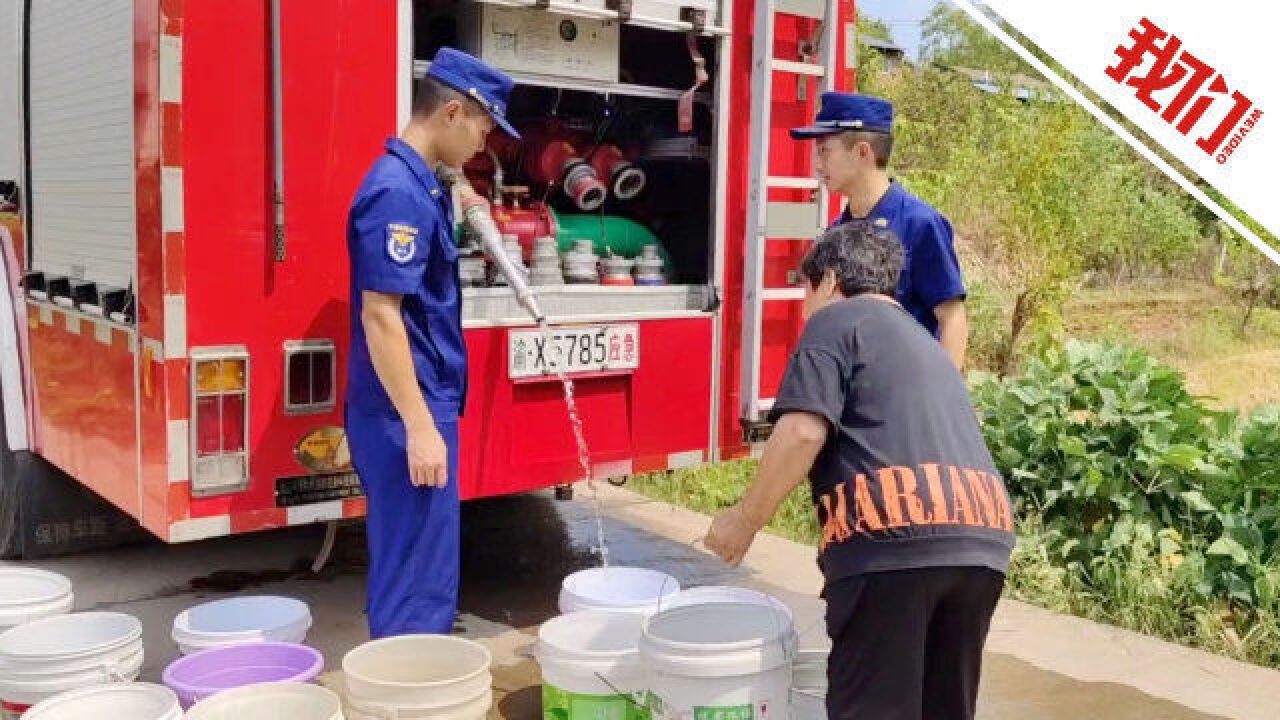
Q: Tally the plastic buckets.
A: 11